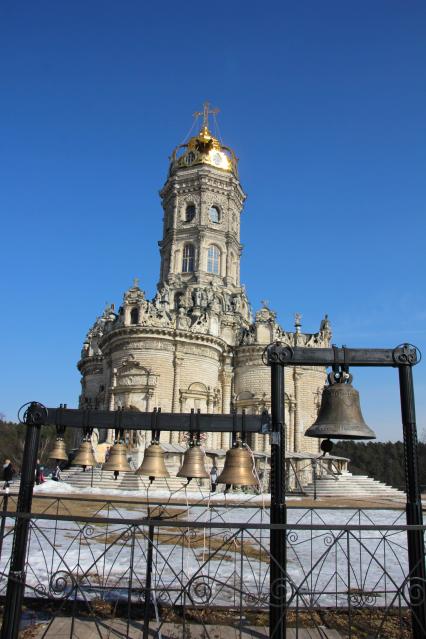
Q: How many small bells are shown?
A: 6